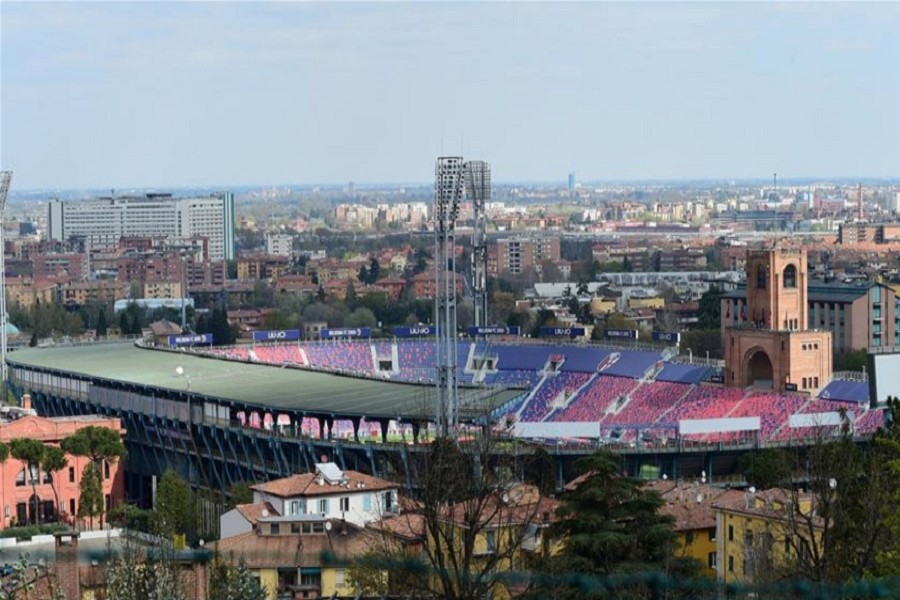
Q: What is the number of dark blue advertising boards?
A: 8